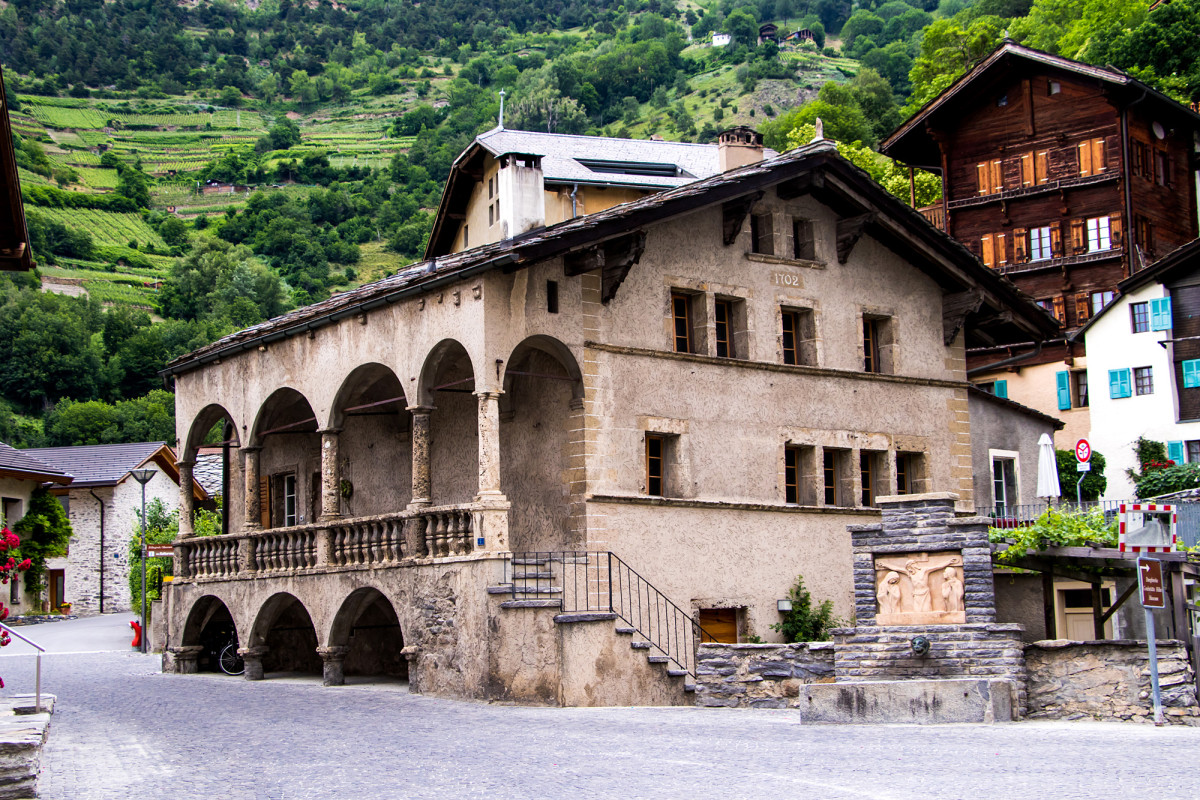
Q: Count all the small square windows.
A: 2